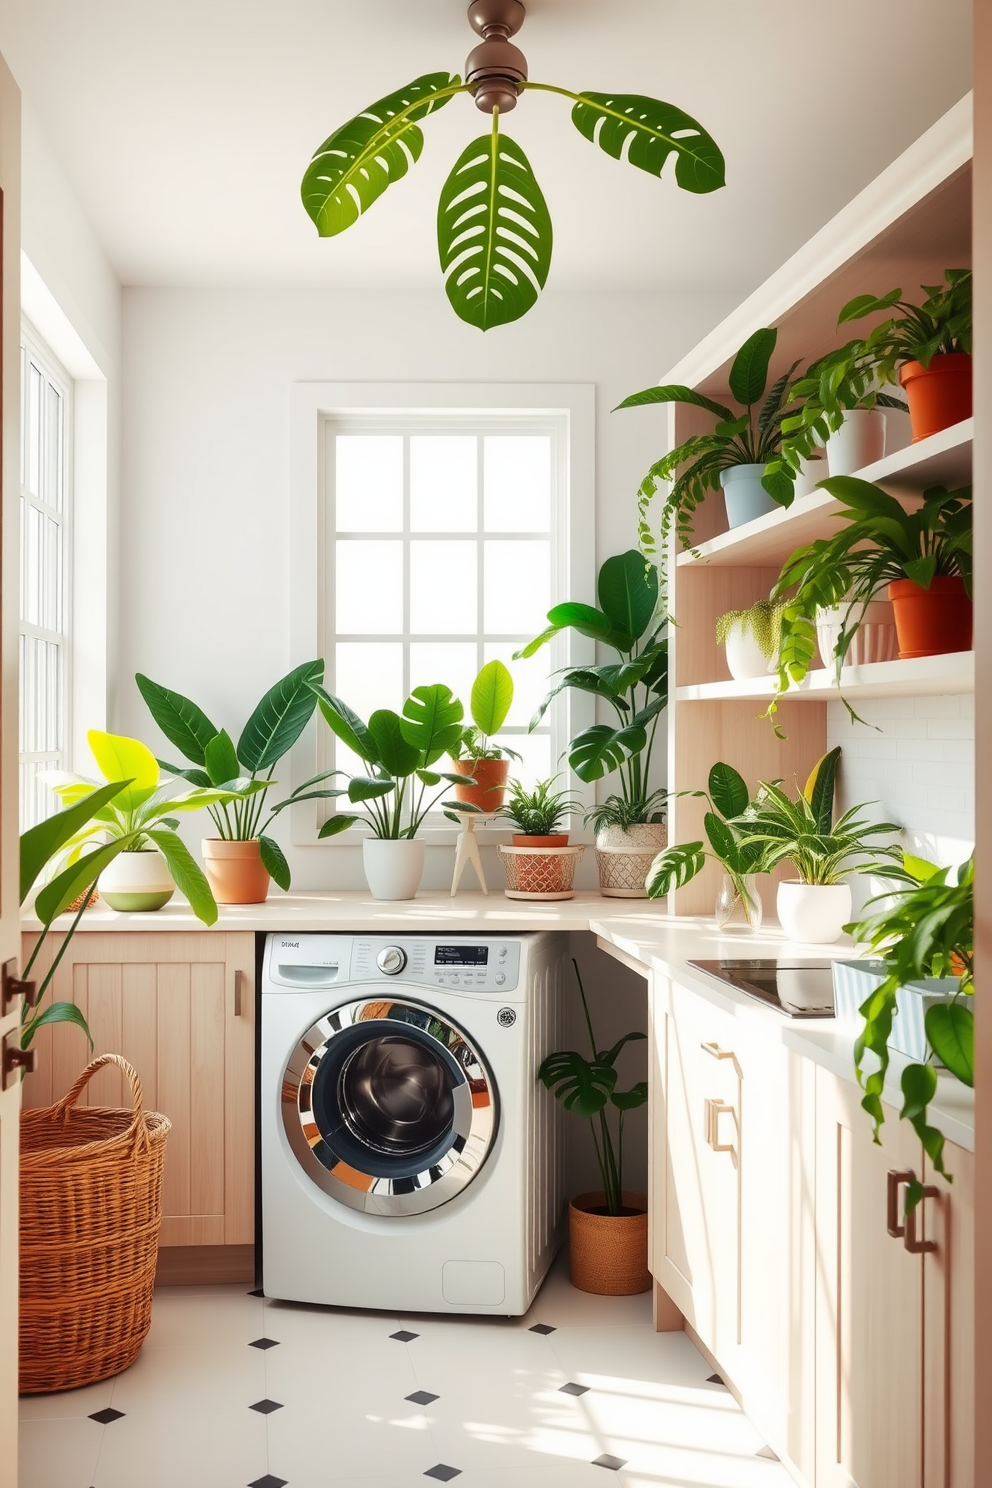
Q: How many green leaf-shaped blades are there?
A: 3